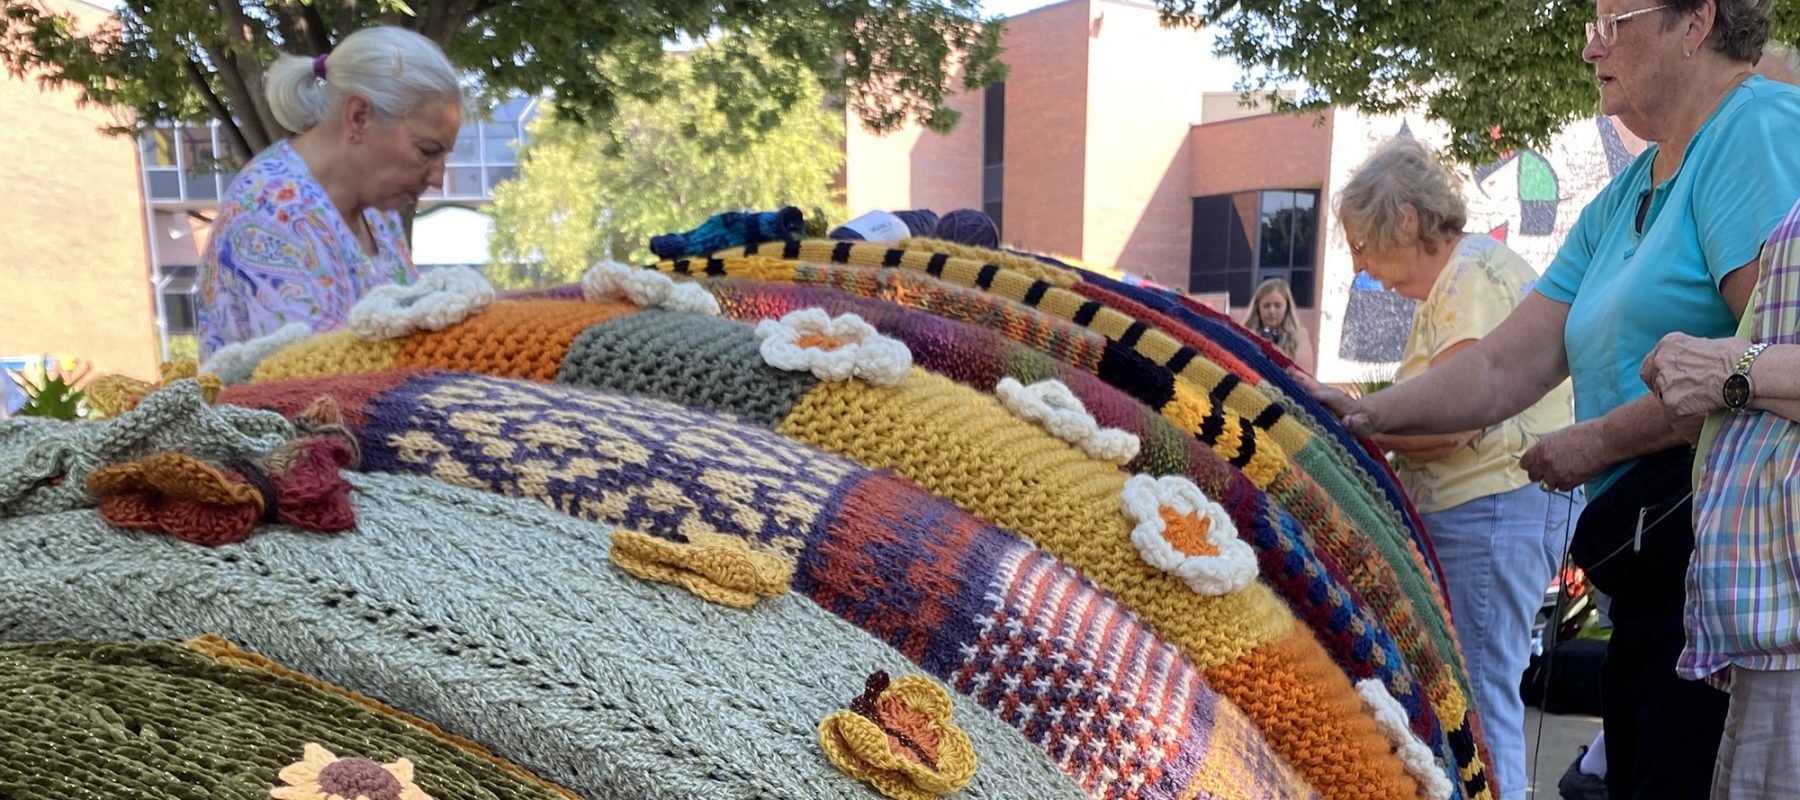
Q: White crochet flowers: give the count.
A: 7